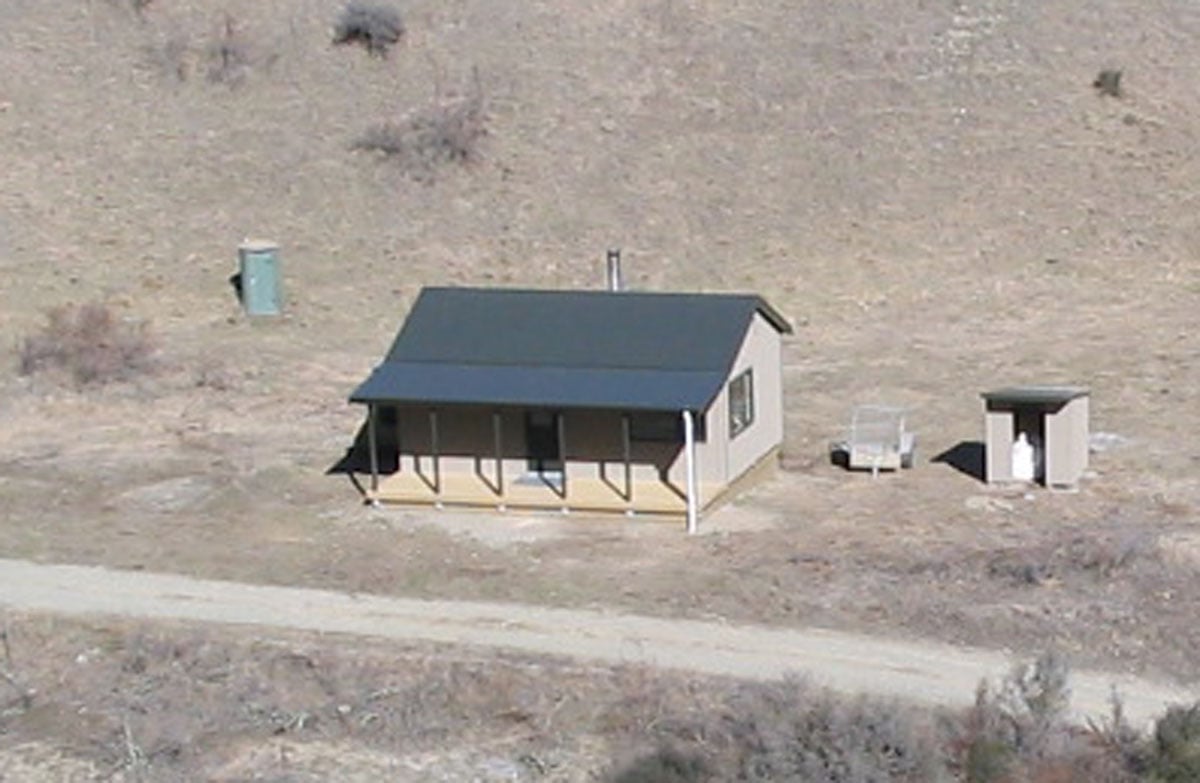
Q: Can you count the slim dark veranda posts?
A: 5